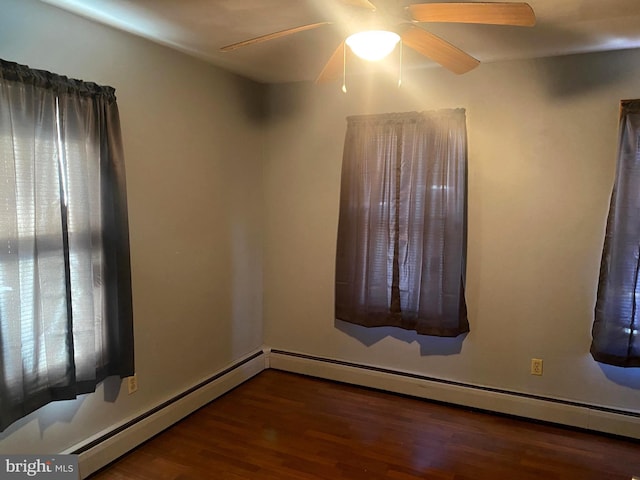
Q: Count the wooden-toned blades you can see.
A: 5